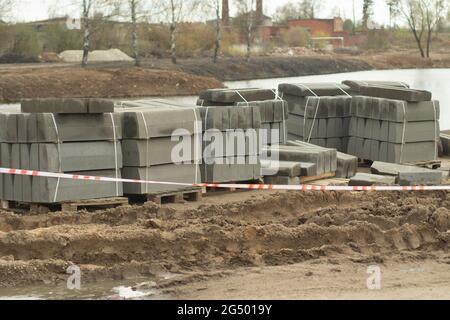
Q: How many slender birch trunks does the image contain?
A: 5